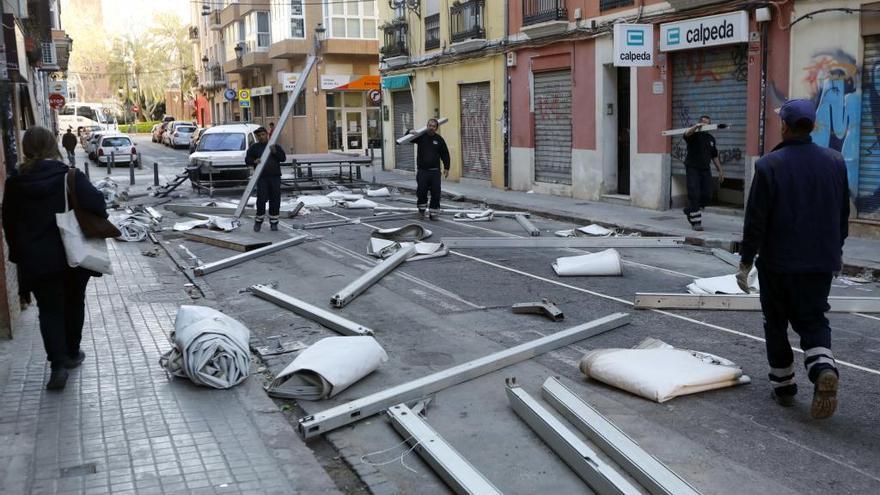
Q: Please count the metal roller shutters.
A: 5